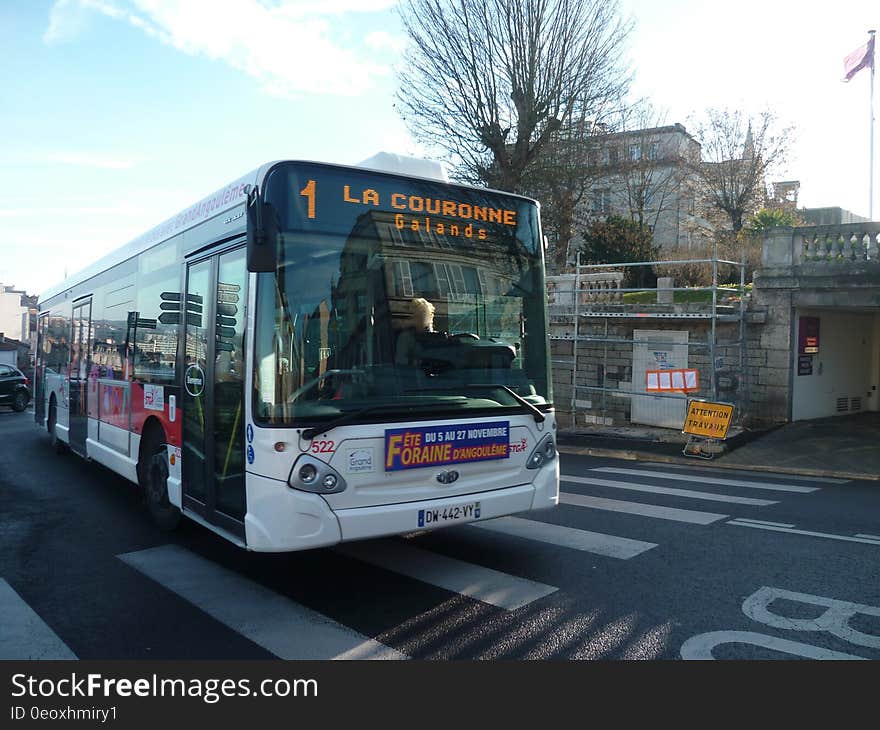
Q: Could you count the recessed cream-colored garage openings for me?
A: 1